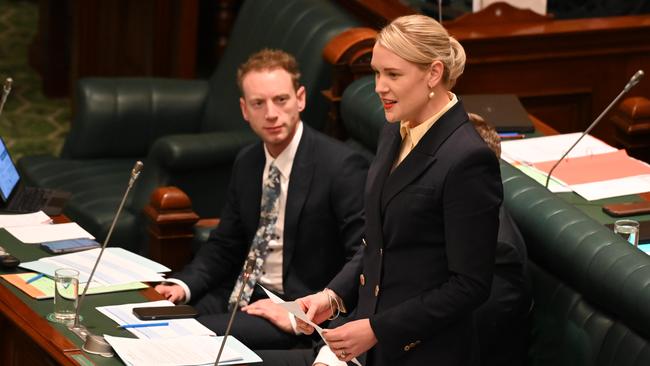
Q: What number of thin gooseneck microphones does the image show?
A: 4